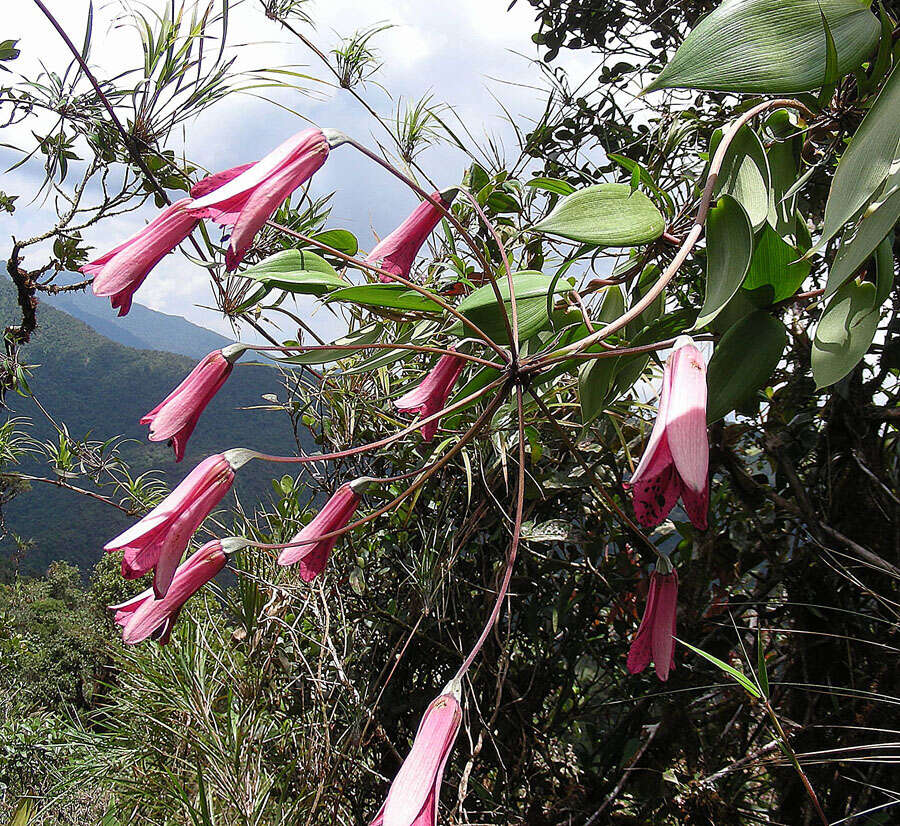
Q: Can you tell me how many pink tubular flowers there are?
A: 11